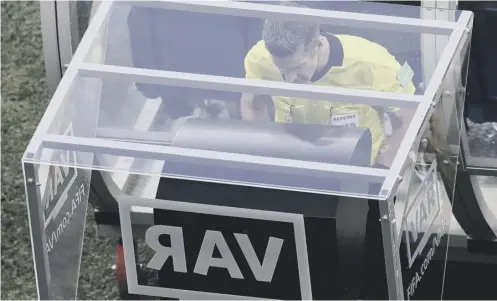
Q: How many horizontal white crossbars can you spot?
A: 3